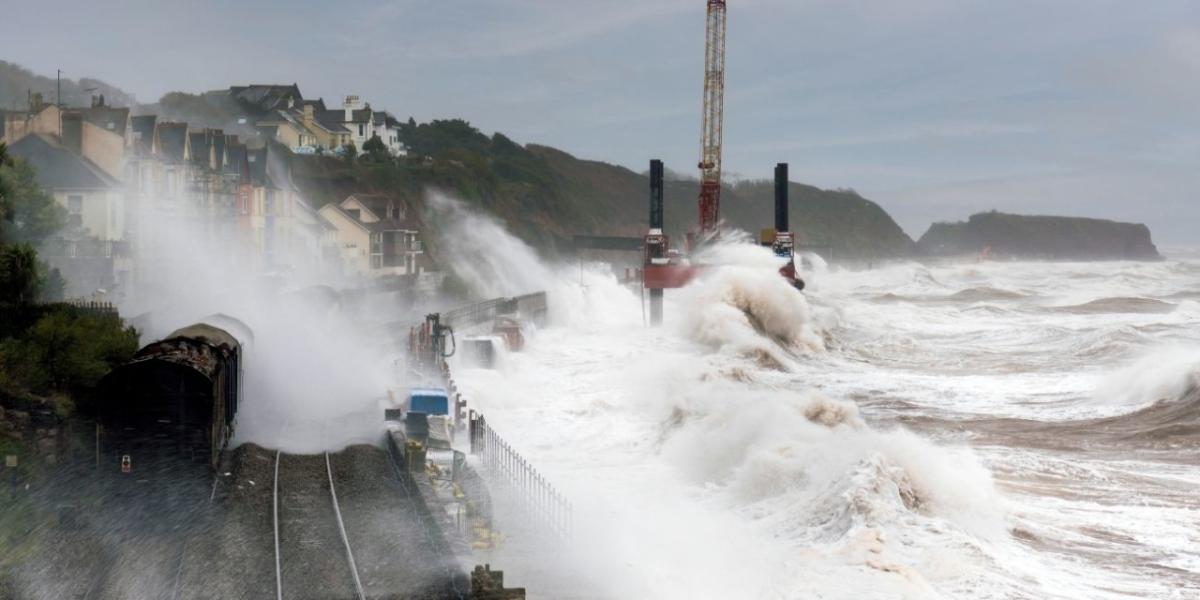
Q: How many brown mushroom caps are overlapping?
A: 0